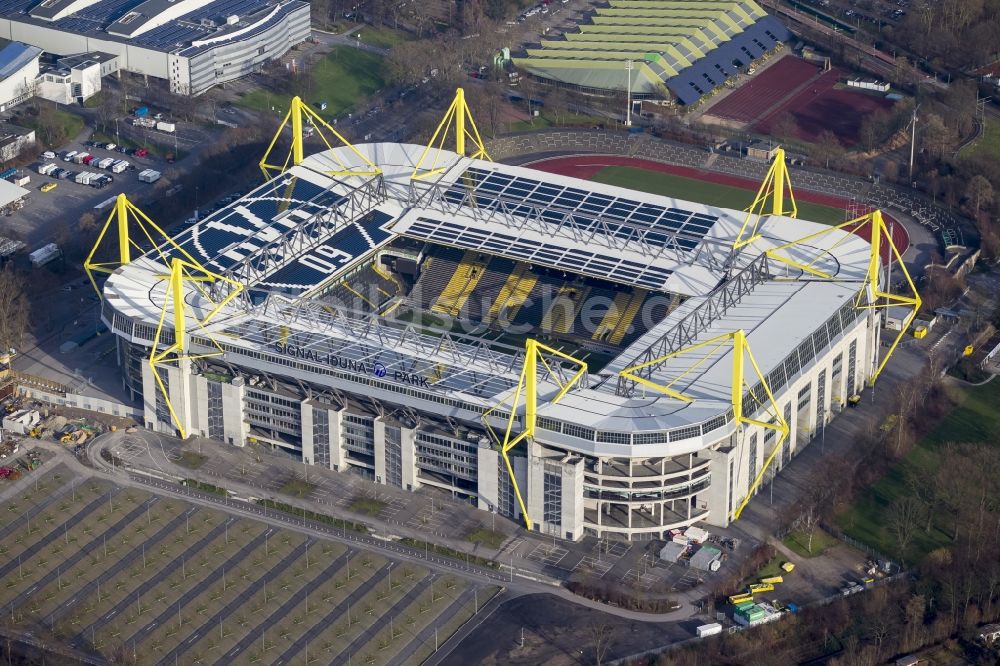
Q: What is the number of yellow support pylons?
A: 8